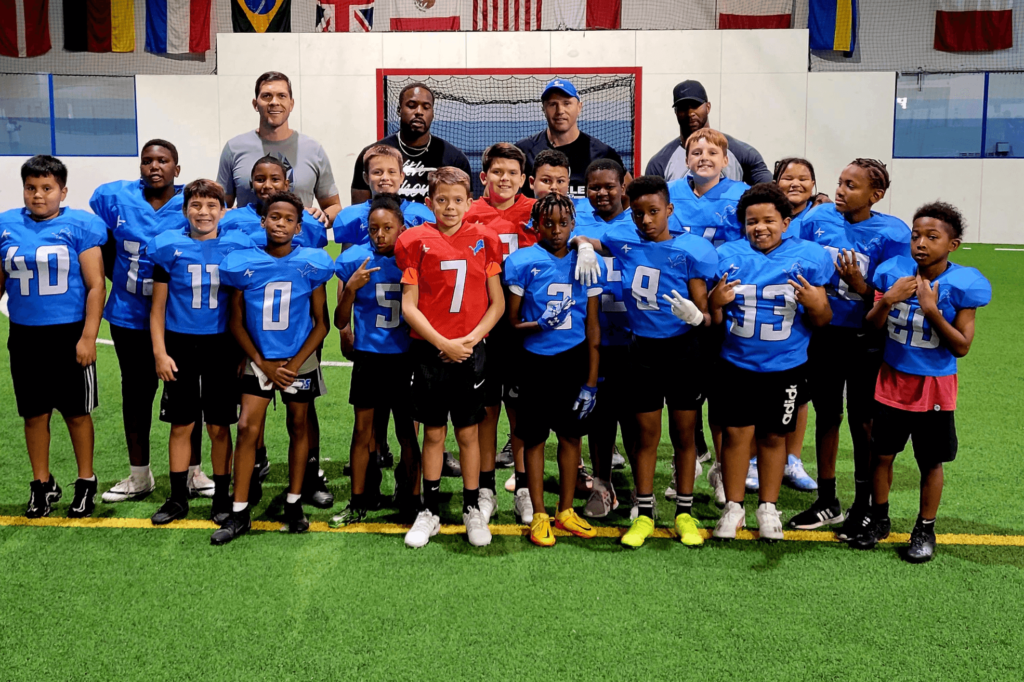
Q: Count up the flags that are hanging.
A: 11